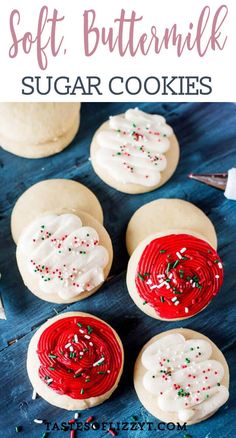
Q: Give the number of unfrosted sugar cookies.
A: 4